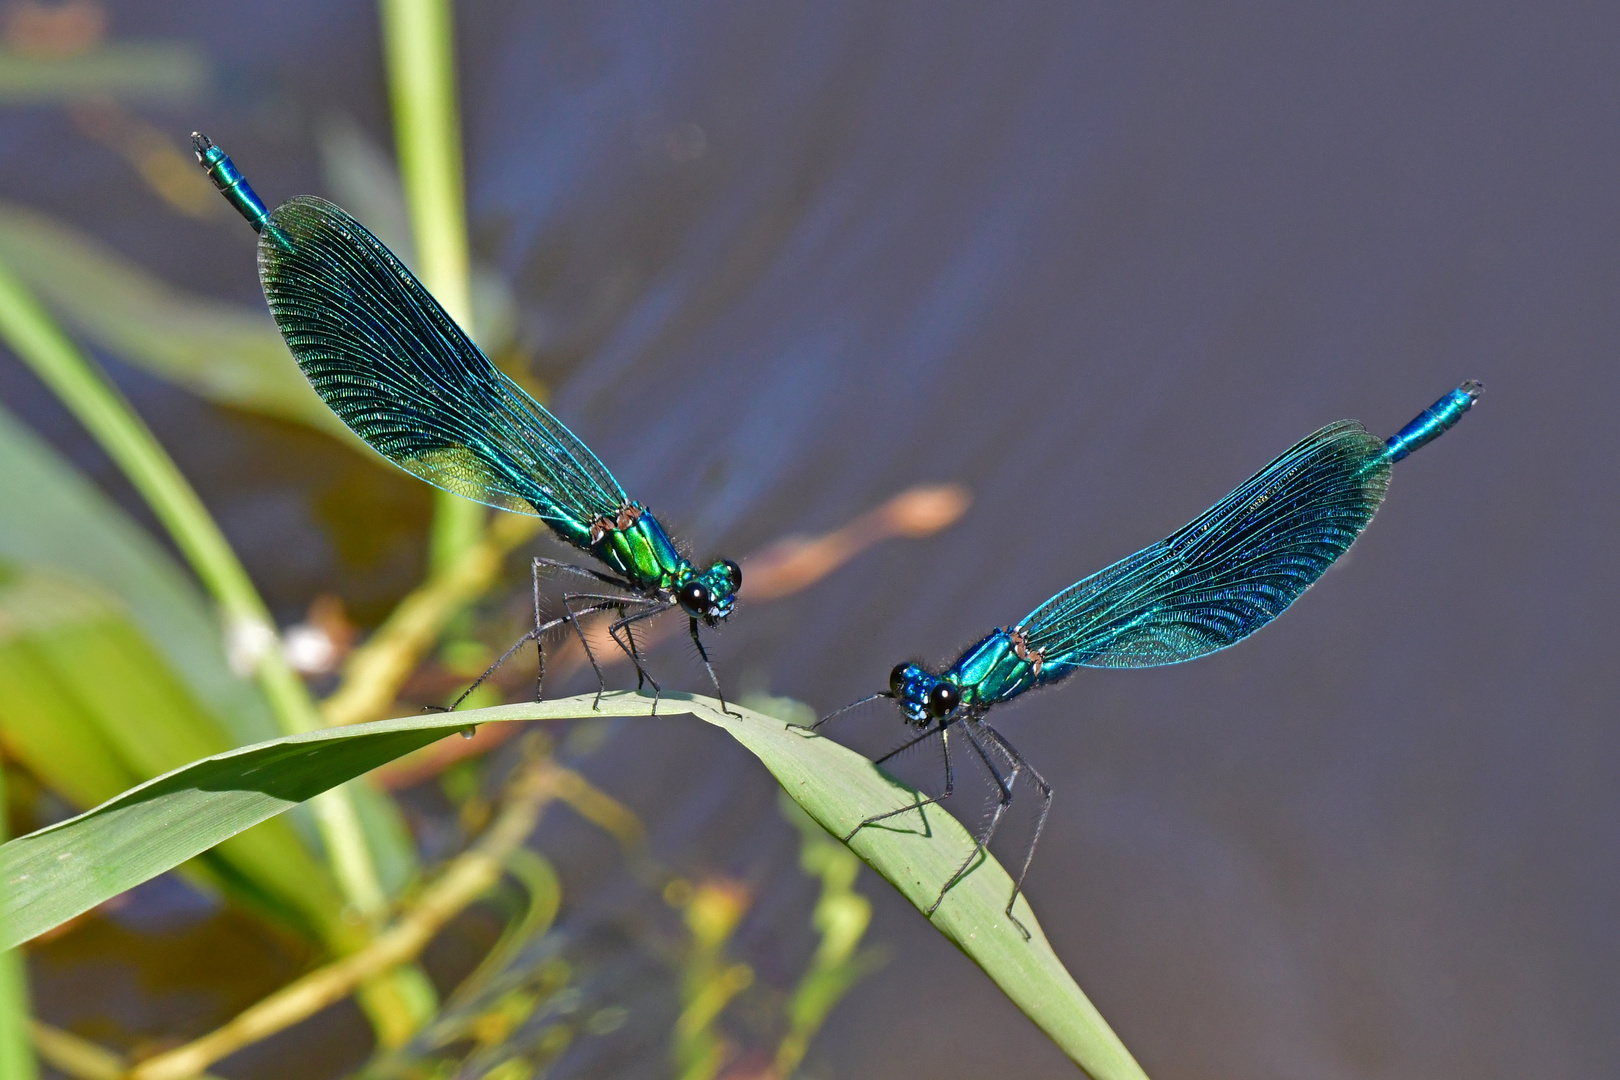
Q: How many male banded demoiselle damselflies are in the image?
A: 2